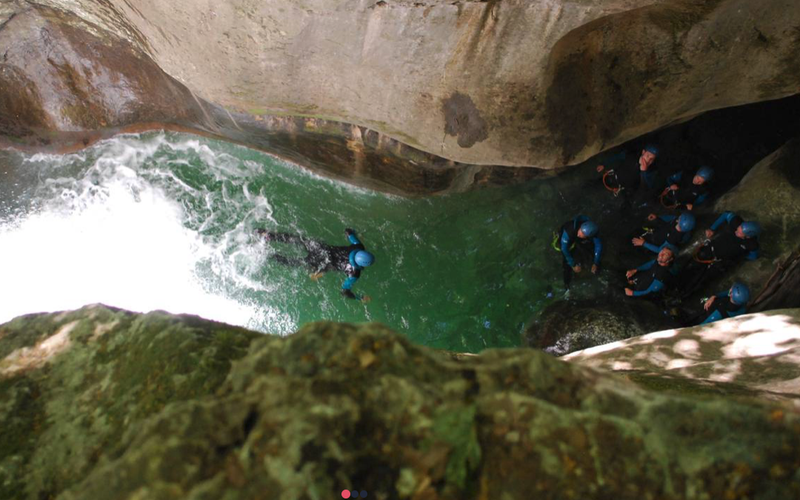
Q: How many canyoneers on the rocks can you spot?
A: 7